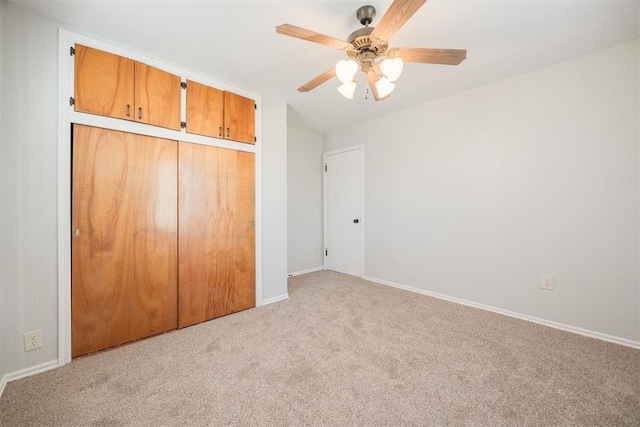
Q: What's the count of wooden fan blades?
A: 5